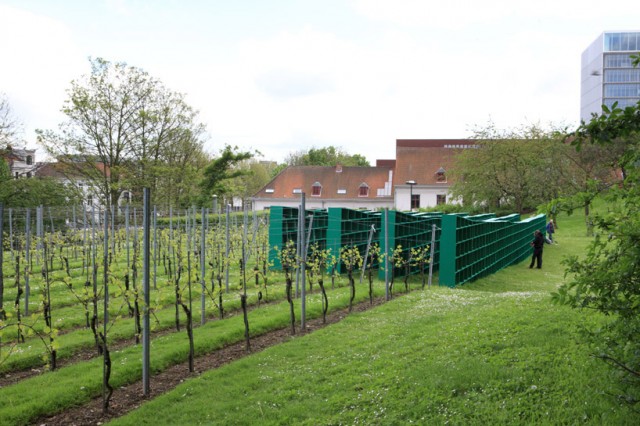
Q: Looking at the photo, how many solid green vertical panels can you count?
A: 4